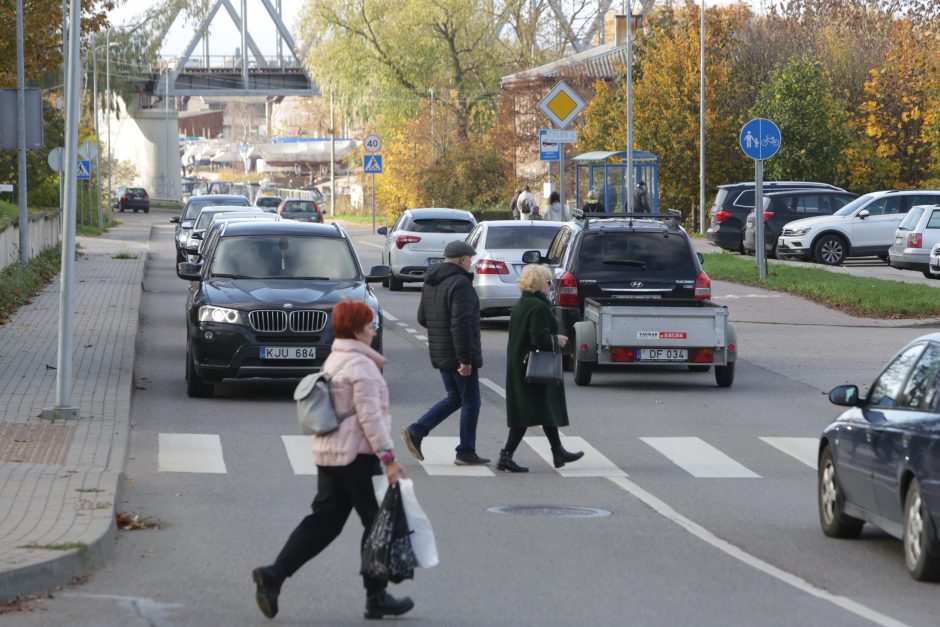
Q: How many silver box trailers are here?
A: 1